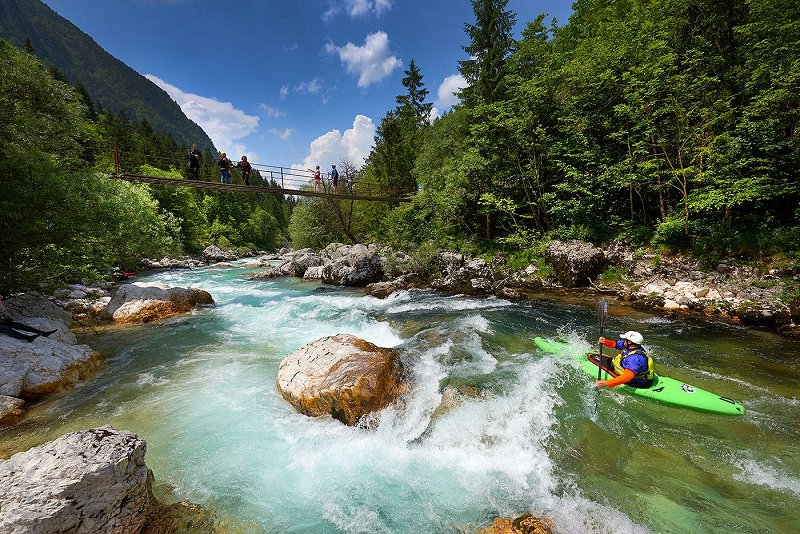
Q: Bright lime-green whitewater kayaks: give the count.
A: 1